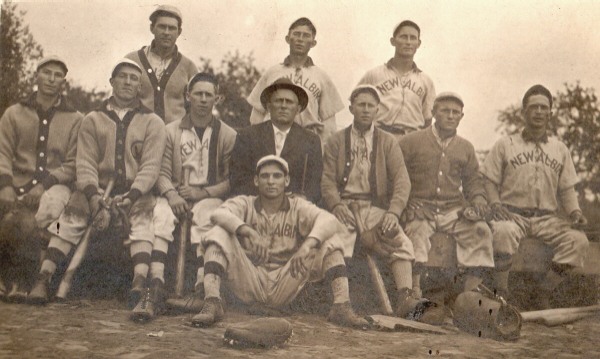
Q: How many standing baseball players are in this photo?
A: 3